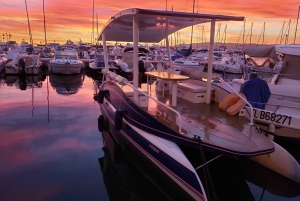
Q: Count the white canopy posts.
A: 4